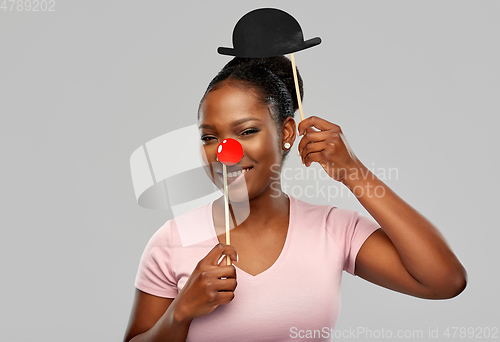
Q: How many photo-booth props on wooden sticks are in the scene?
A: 2